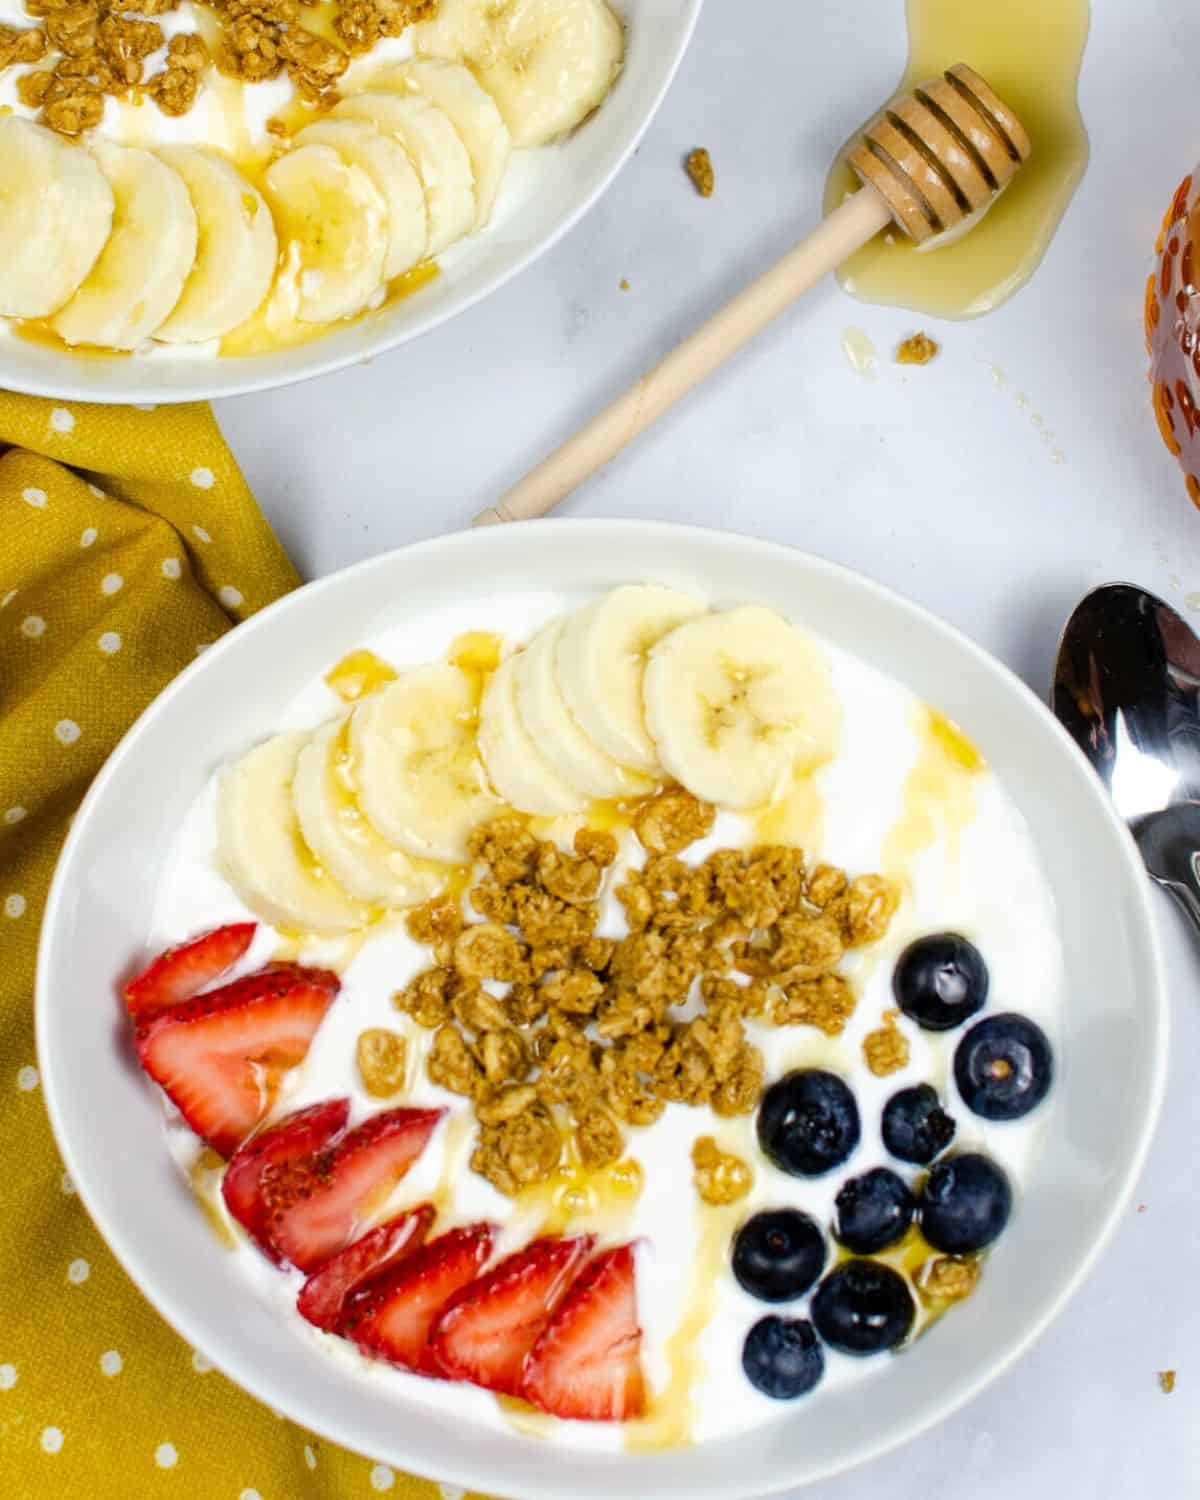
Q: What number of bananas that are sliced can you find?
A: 15